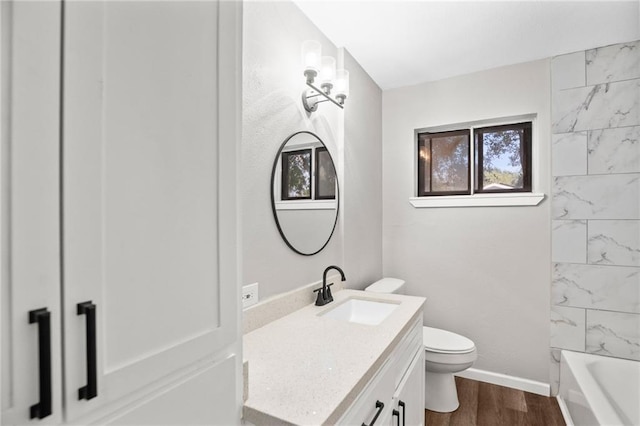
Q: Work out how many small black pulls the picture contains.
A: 3